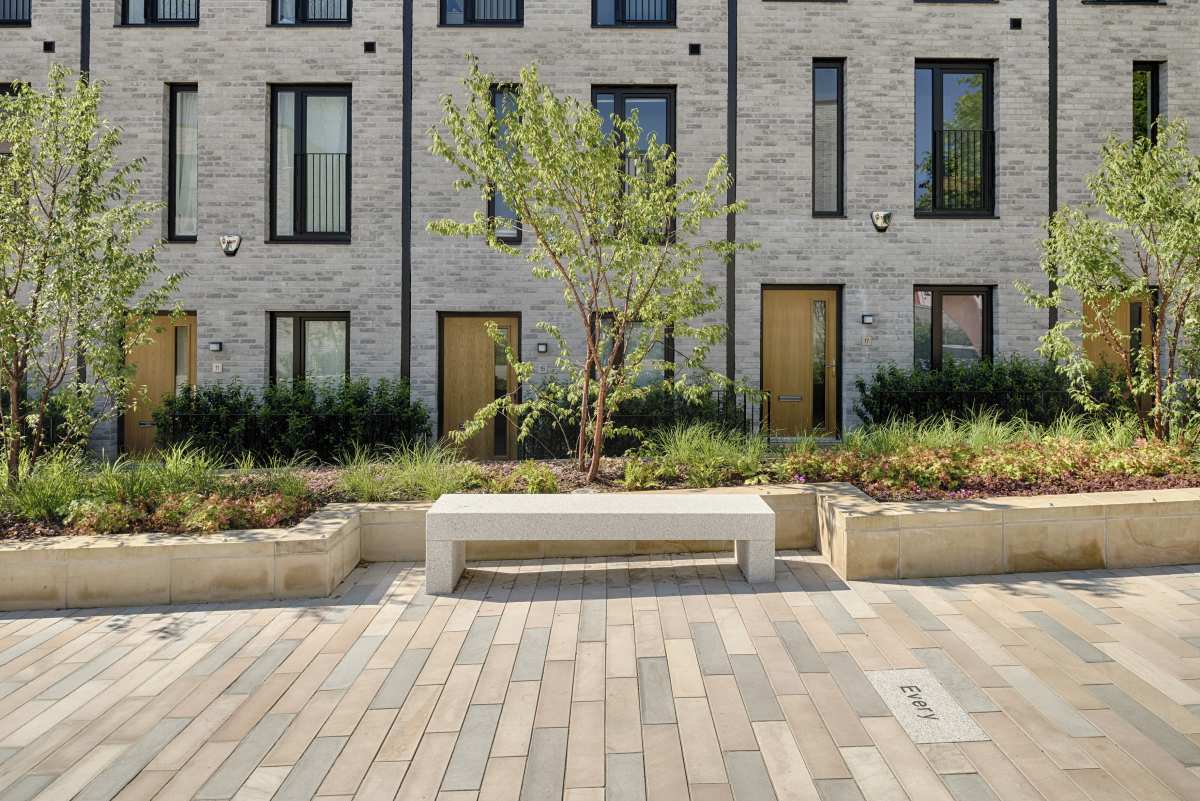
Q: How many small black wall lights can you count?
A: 3